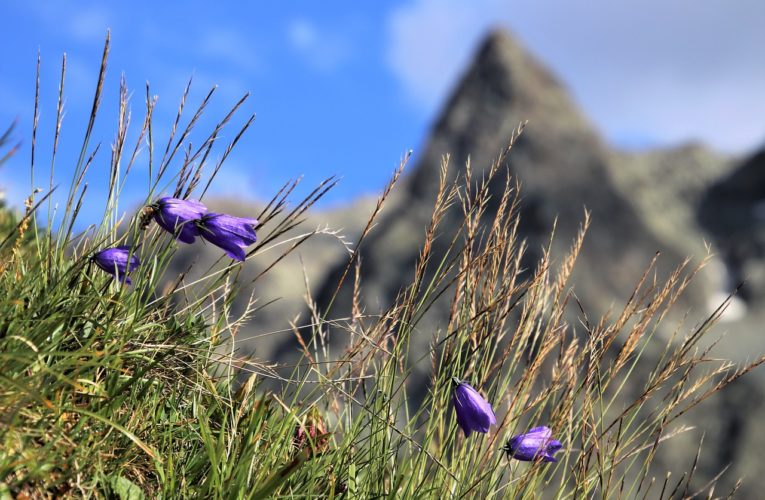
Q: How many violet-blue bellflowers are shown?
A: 5